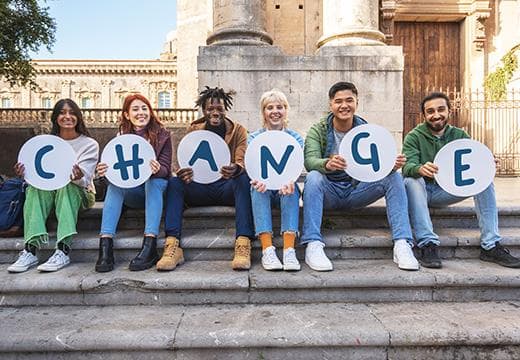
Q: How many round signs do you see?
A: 6